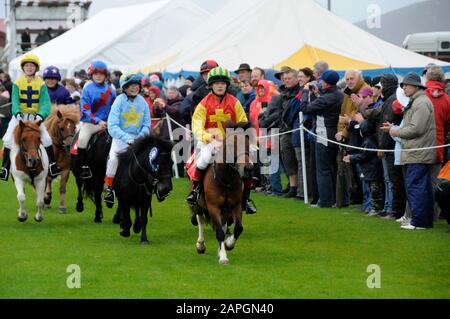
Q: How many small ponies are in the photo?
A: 5